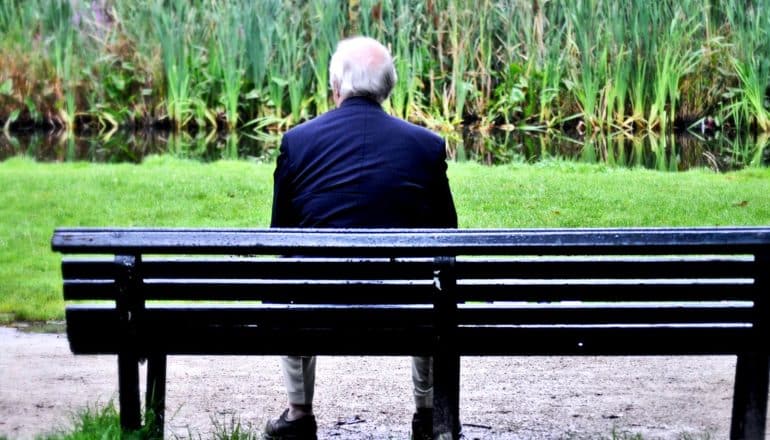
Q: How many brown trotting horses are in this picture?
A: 0